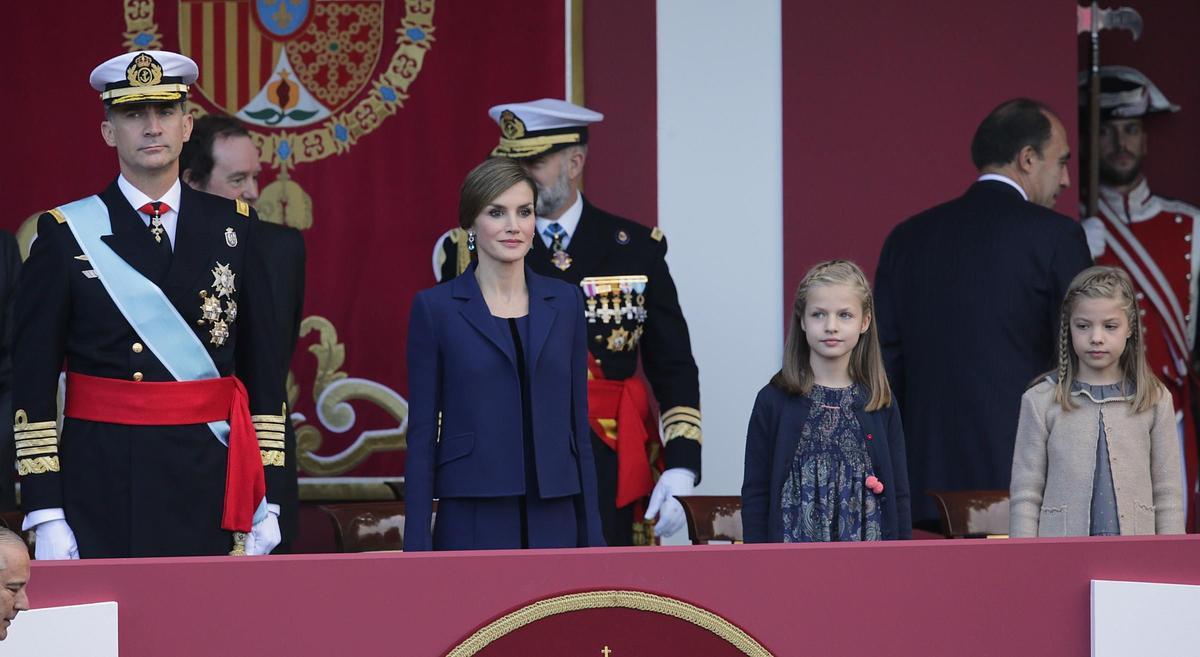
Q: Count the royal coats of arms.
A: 1